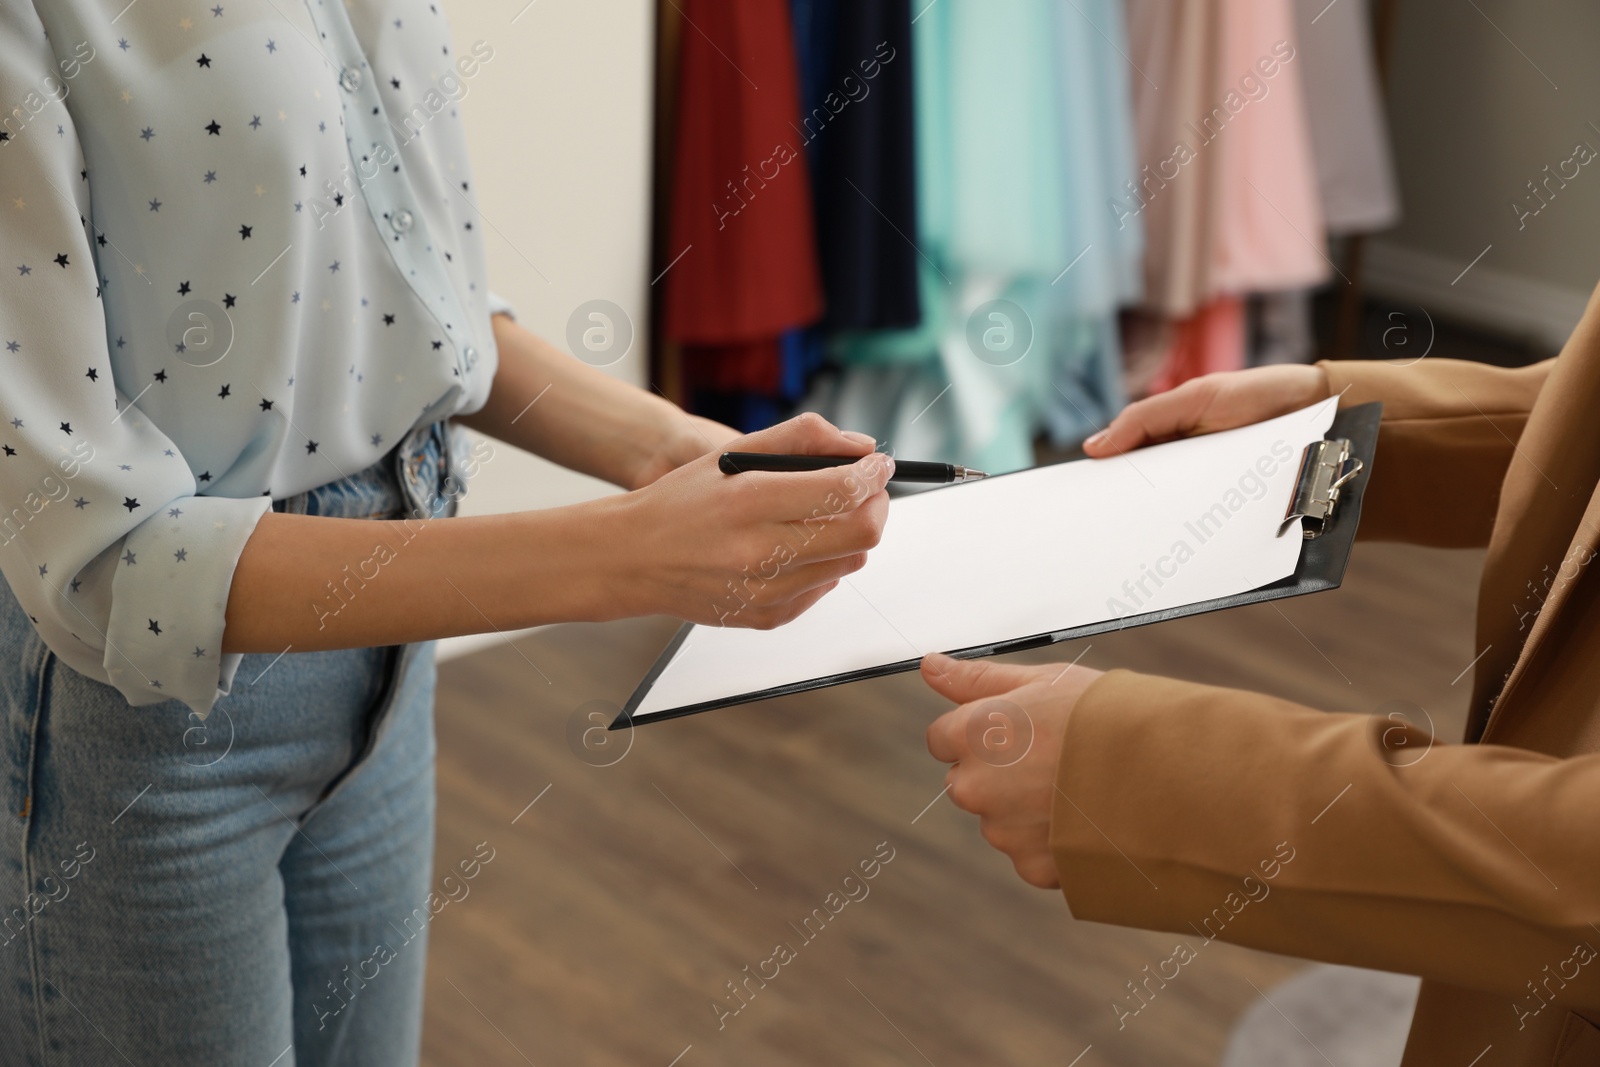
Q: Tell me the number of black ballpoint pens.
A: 1